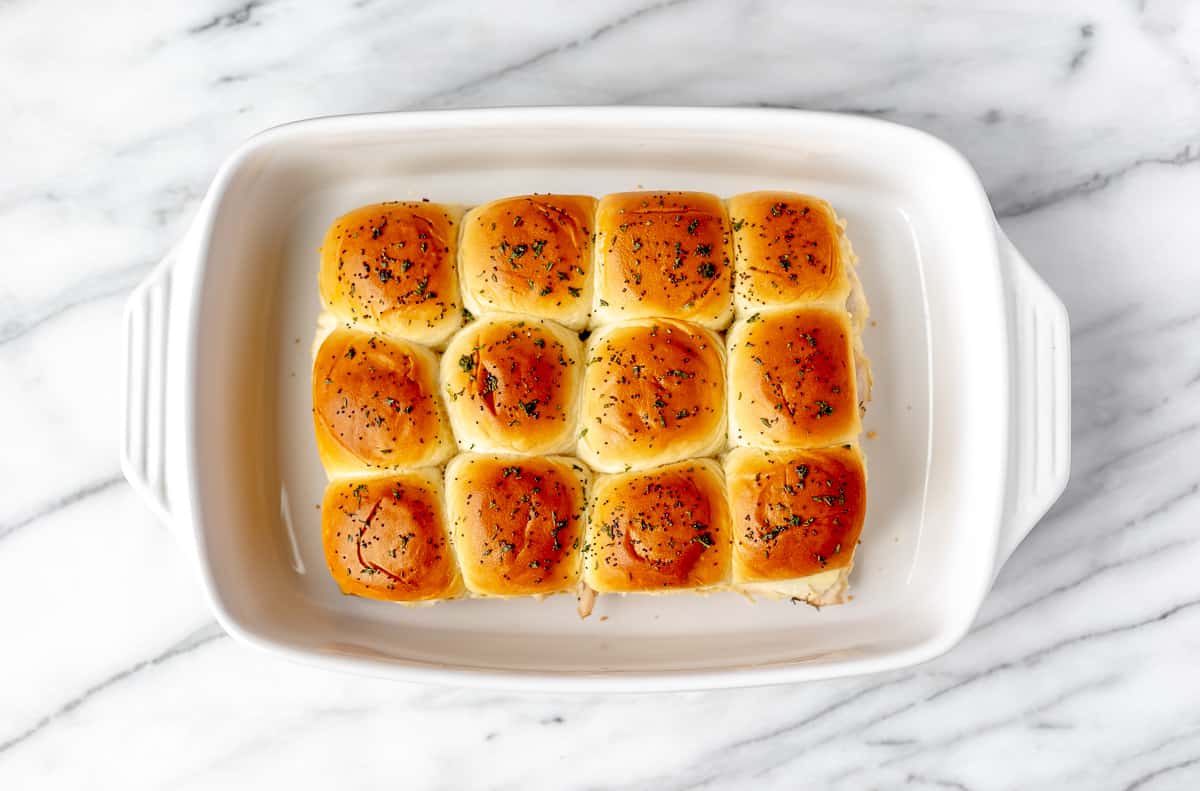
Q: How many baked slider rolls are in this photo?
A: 12